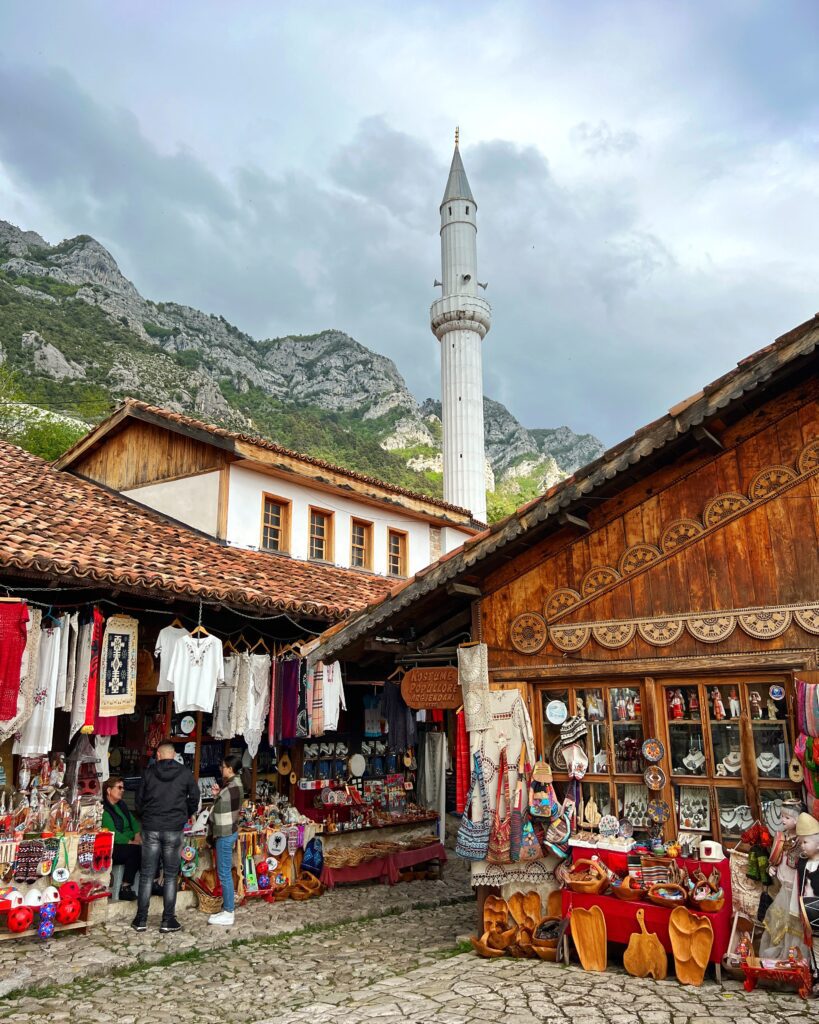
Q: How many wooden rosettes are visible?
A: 14